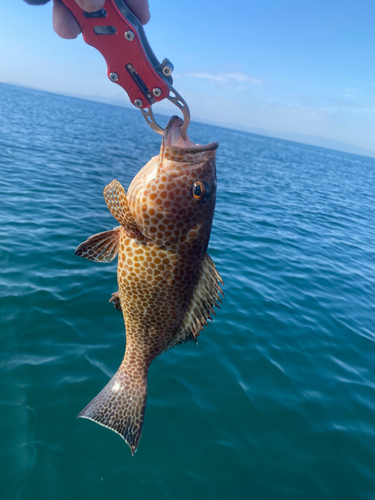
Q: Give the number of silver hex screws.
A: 5